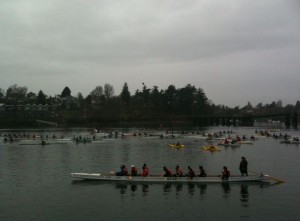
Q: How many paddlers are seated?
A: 8